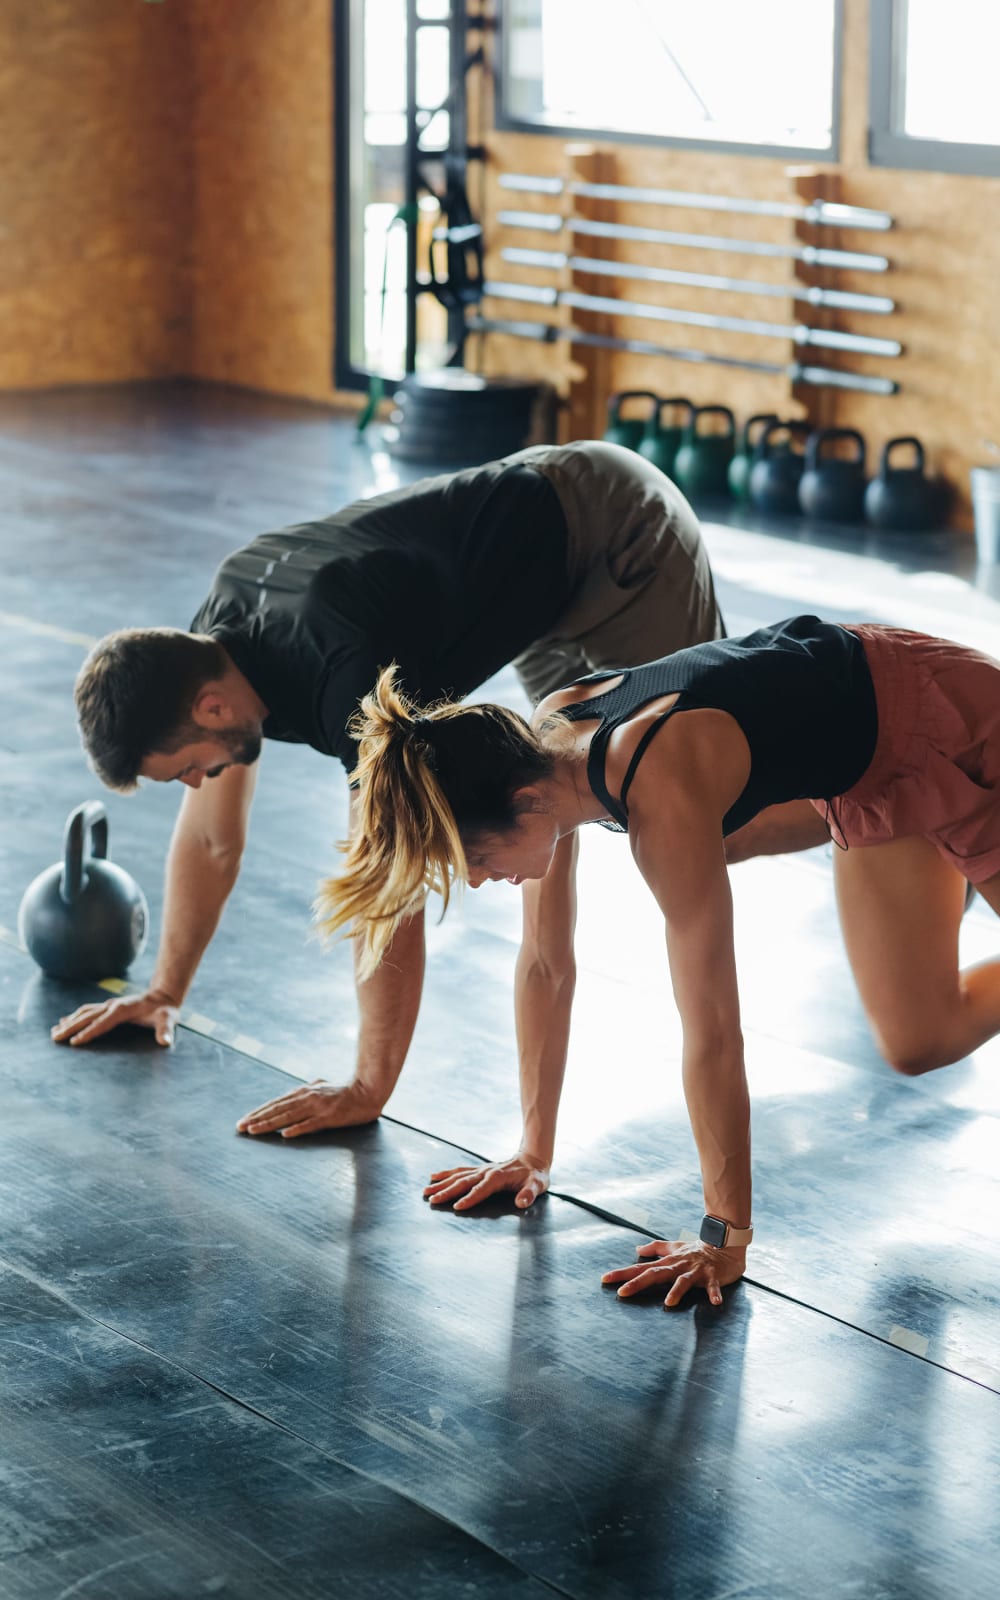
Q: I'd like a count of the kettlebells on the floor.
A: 8